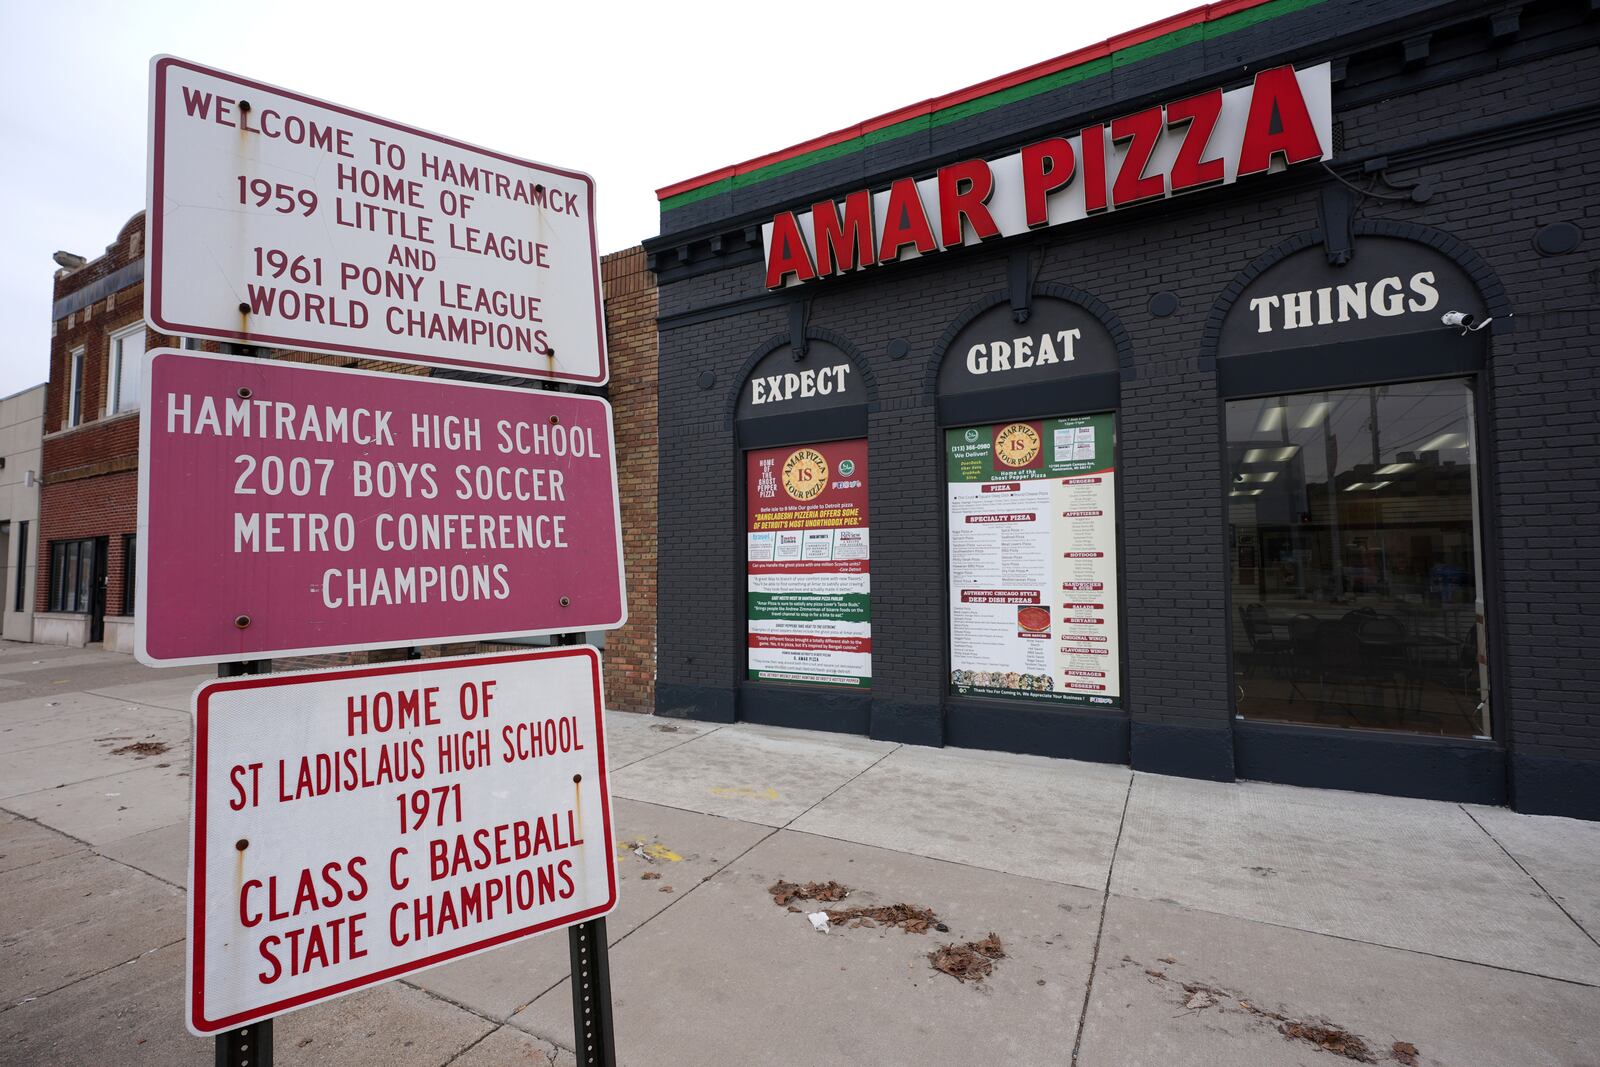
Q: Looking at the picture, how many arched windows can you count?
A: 3